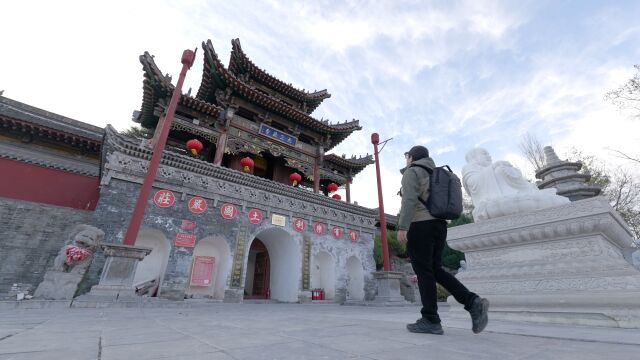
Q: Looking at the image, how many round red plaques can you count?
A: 8